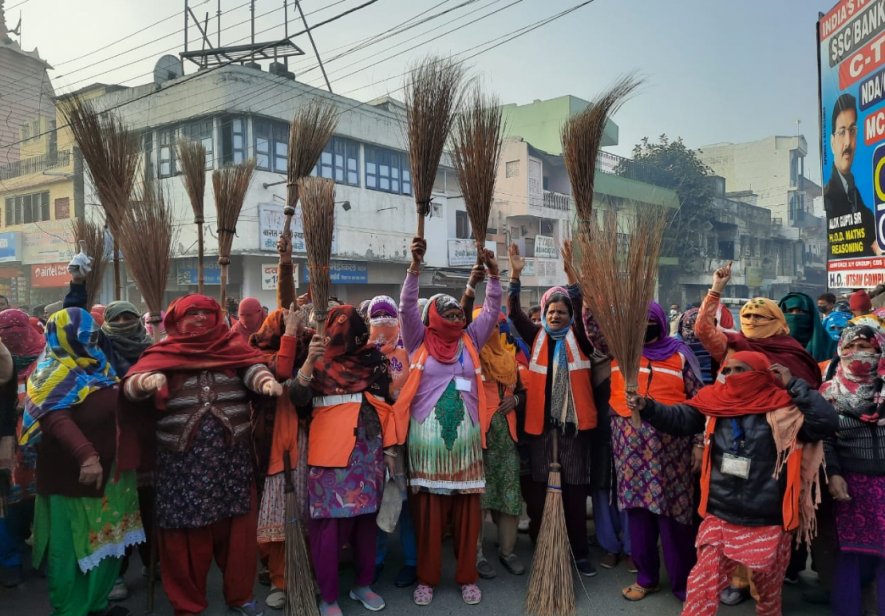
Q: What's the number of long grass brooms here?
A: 13